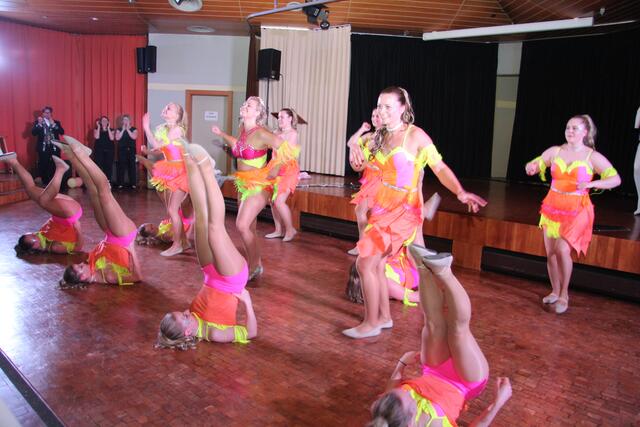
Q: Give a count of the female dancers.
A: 12